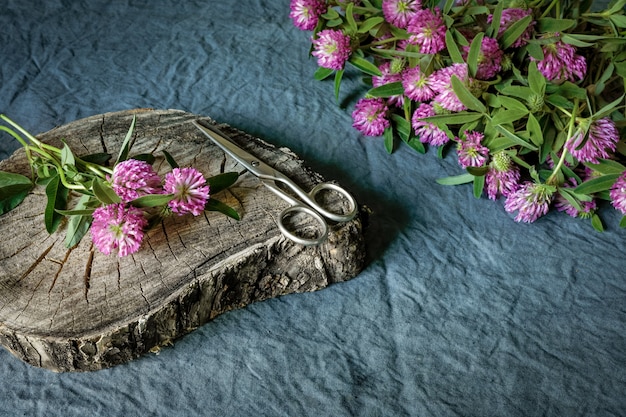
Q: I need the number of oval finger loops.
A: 2